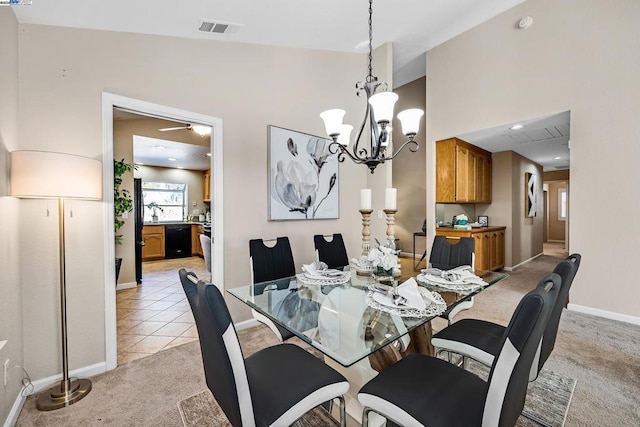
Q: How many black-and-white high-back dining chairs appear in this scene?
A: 6